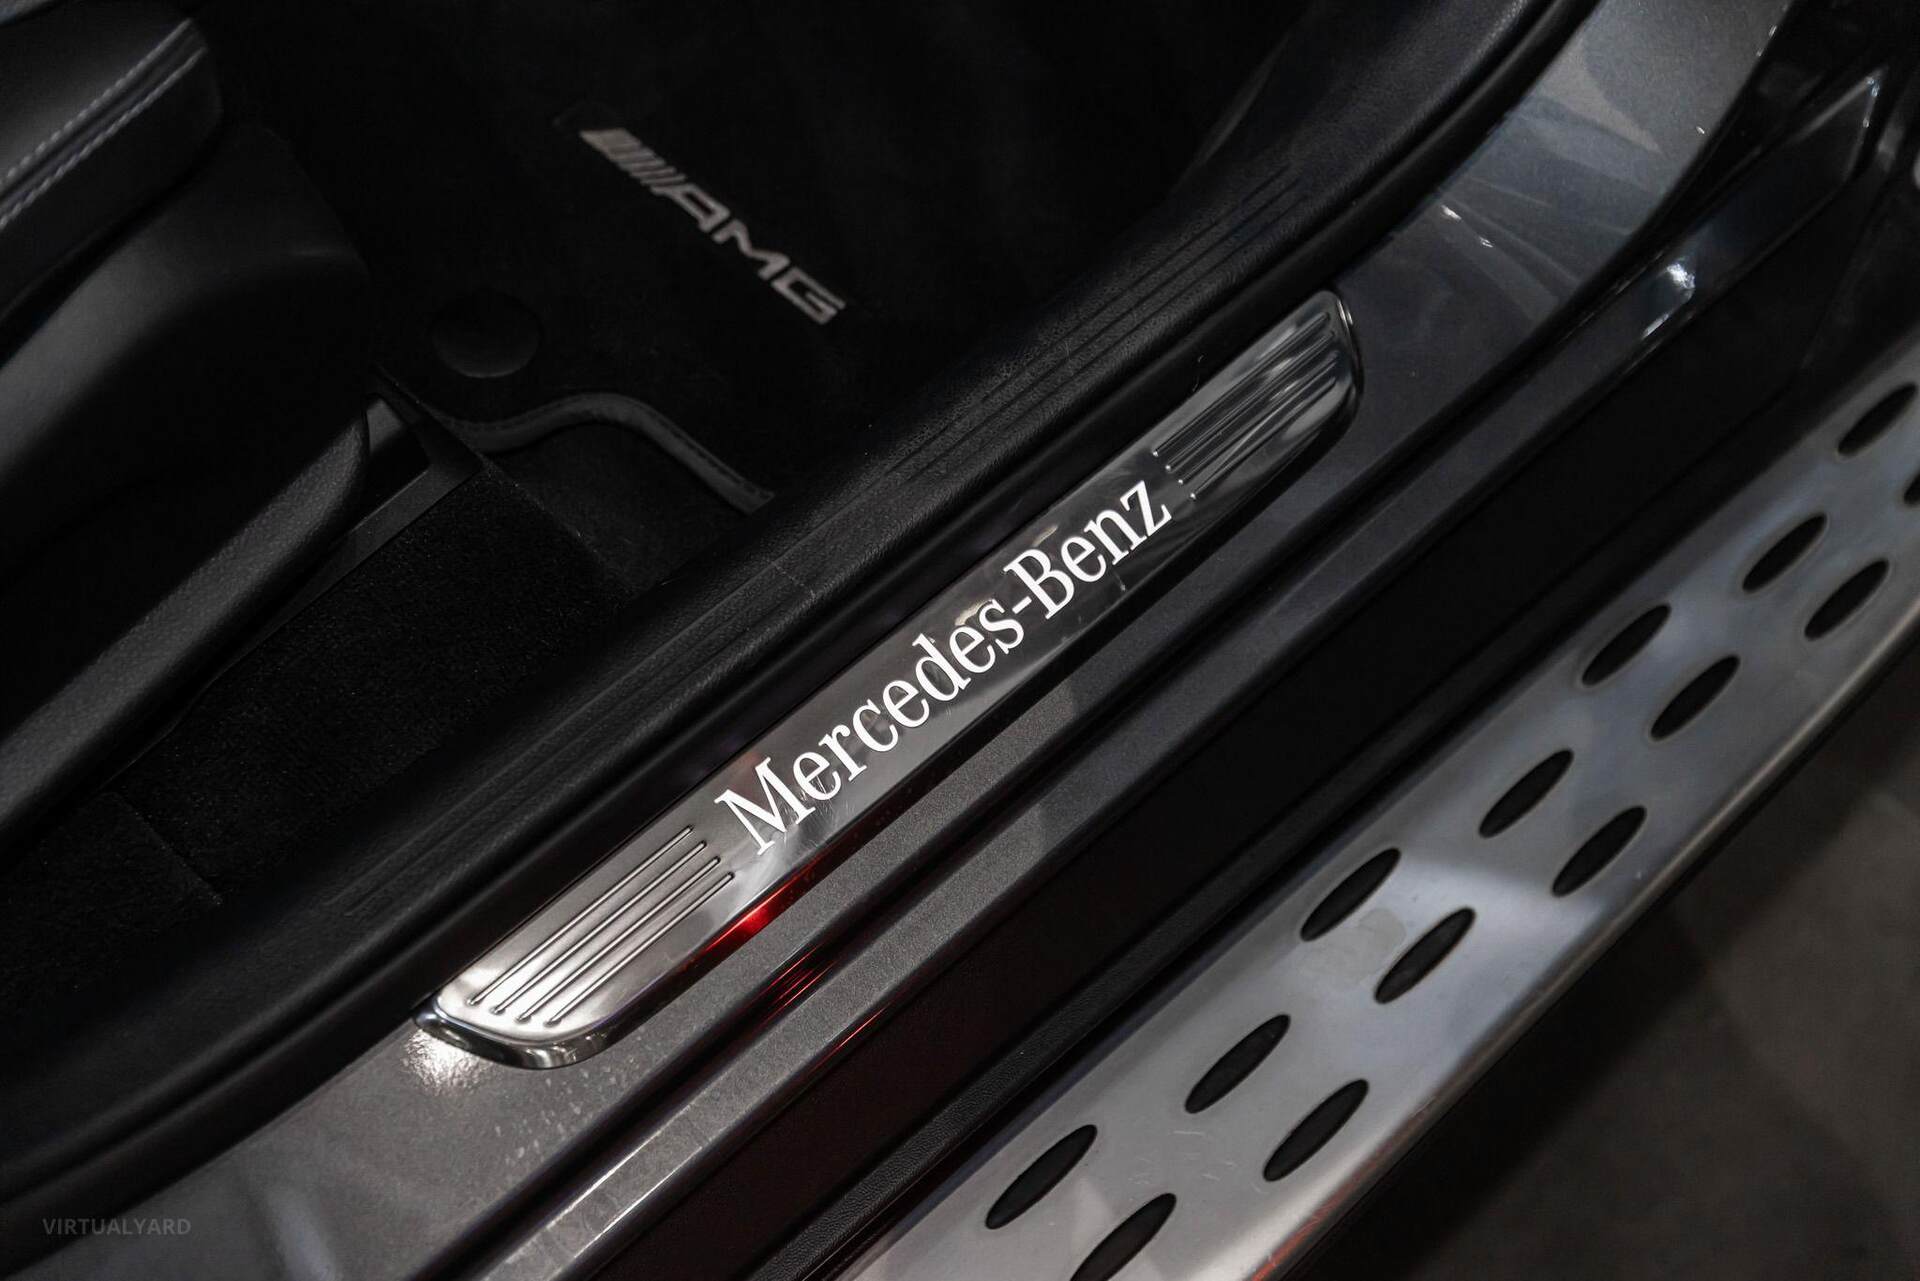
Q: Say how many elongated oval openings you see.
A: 14